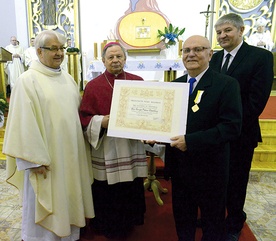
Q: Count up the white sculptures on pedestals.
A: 0